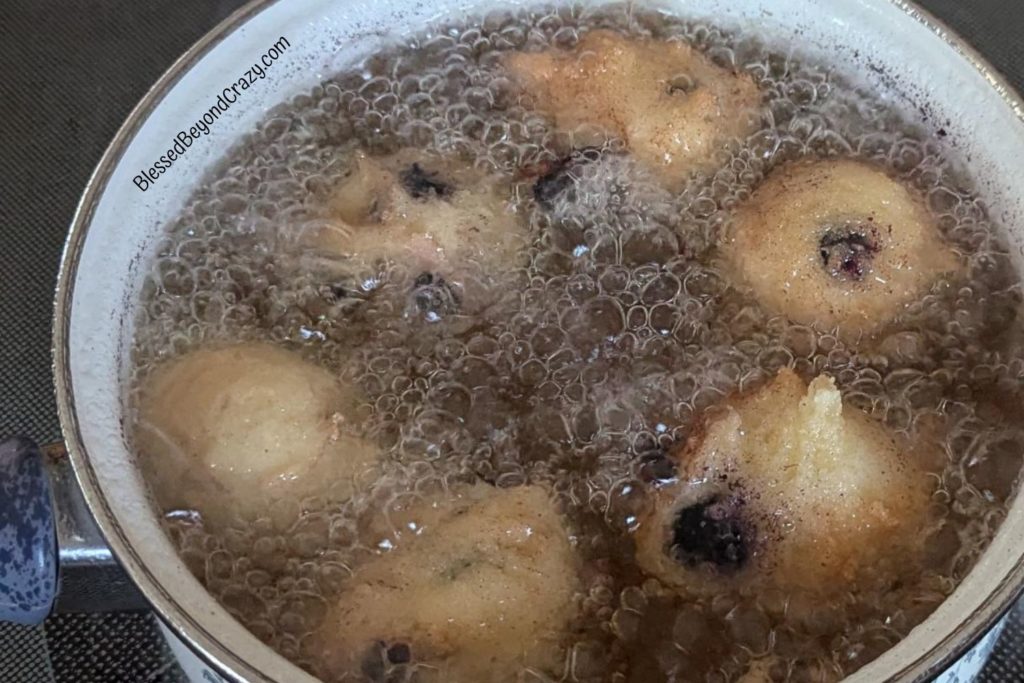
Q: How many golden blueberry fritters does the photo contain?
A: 6